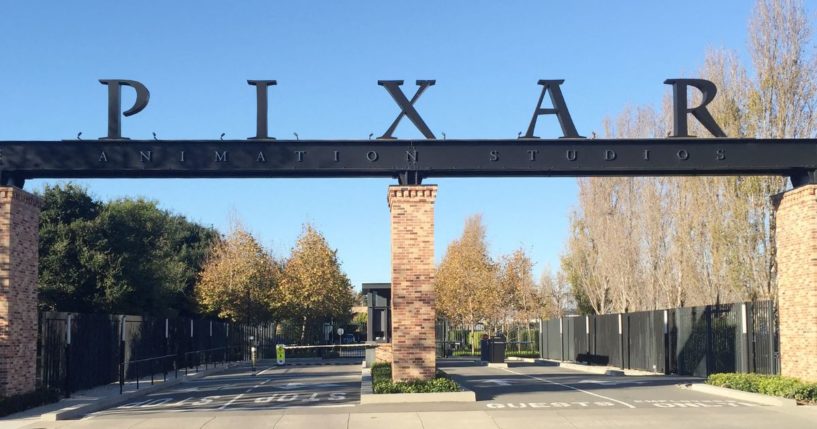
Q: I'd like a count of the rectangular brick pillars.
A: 3